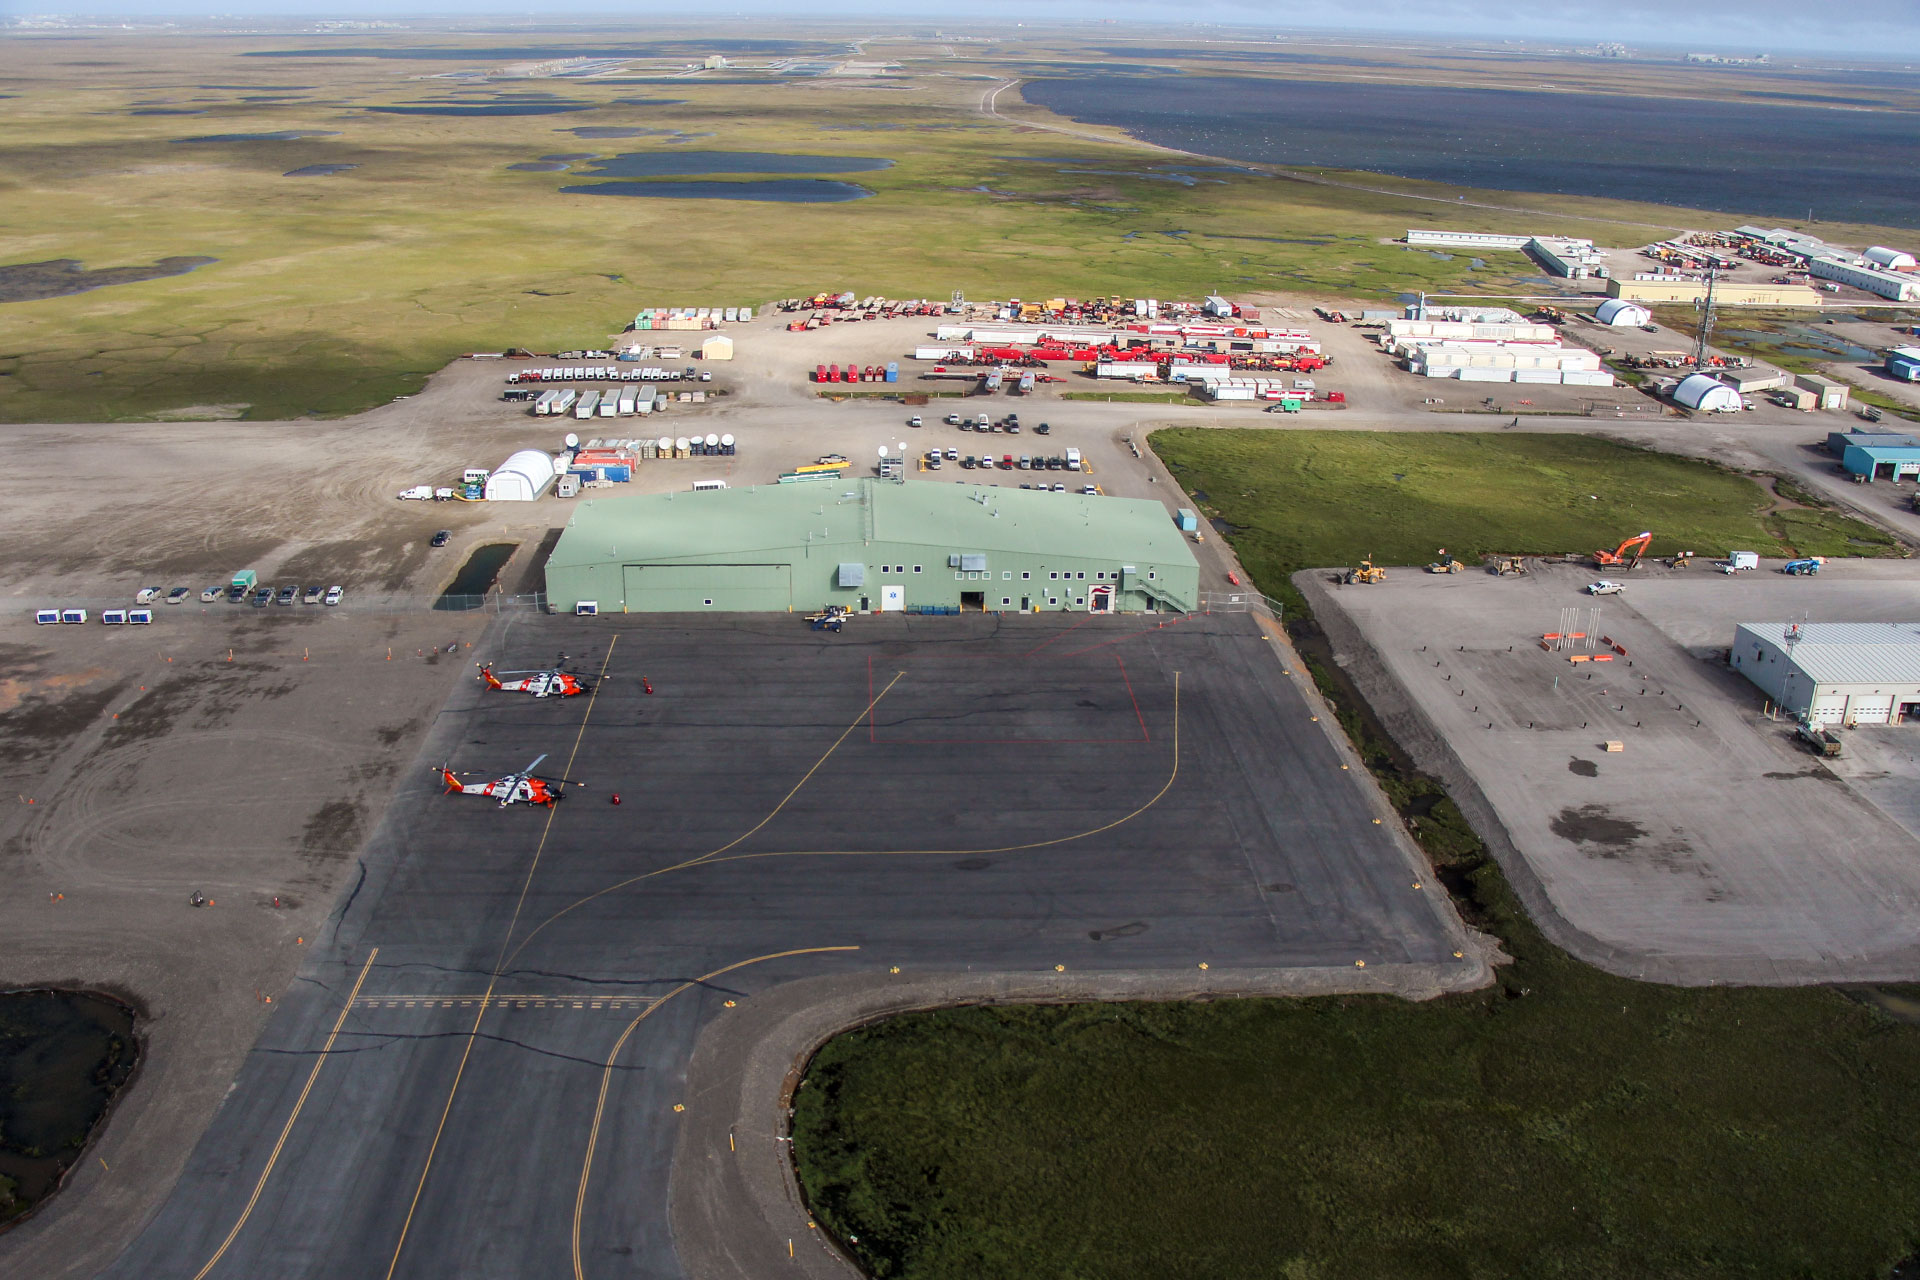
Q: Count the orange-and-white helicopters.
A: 2